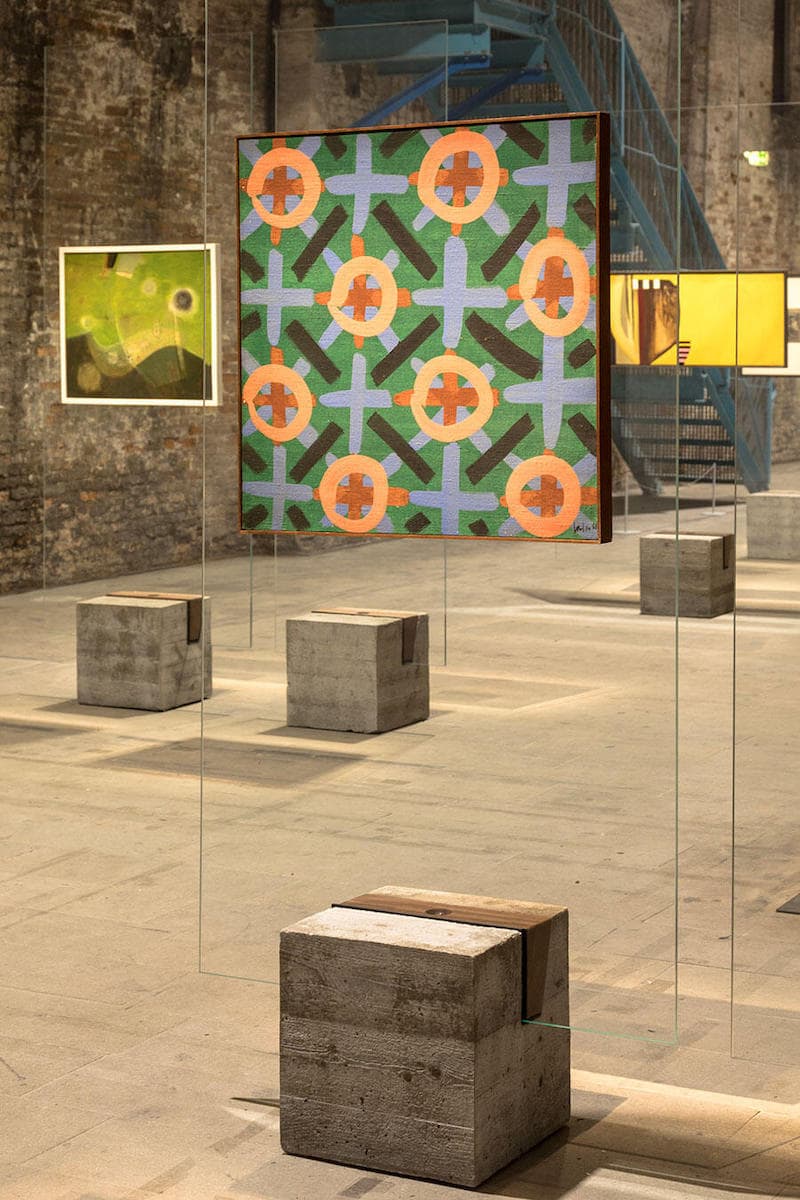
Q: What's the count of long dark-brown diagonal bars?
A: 9